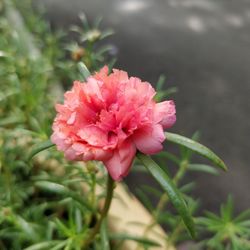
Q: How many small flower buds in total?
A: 2